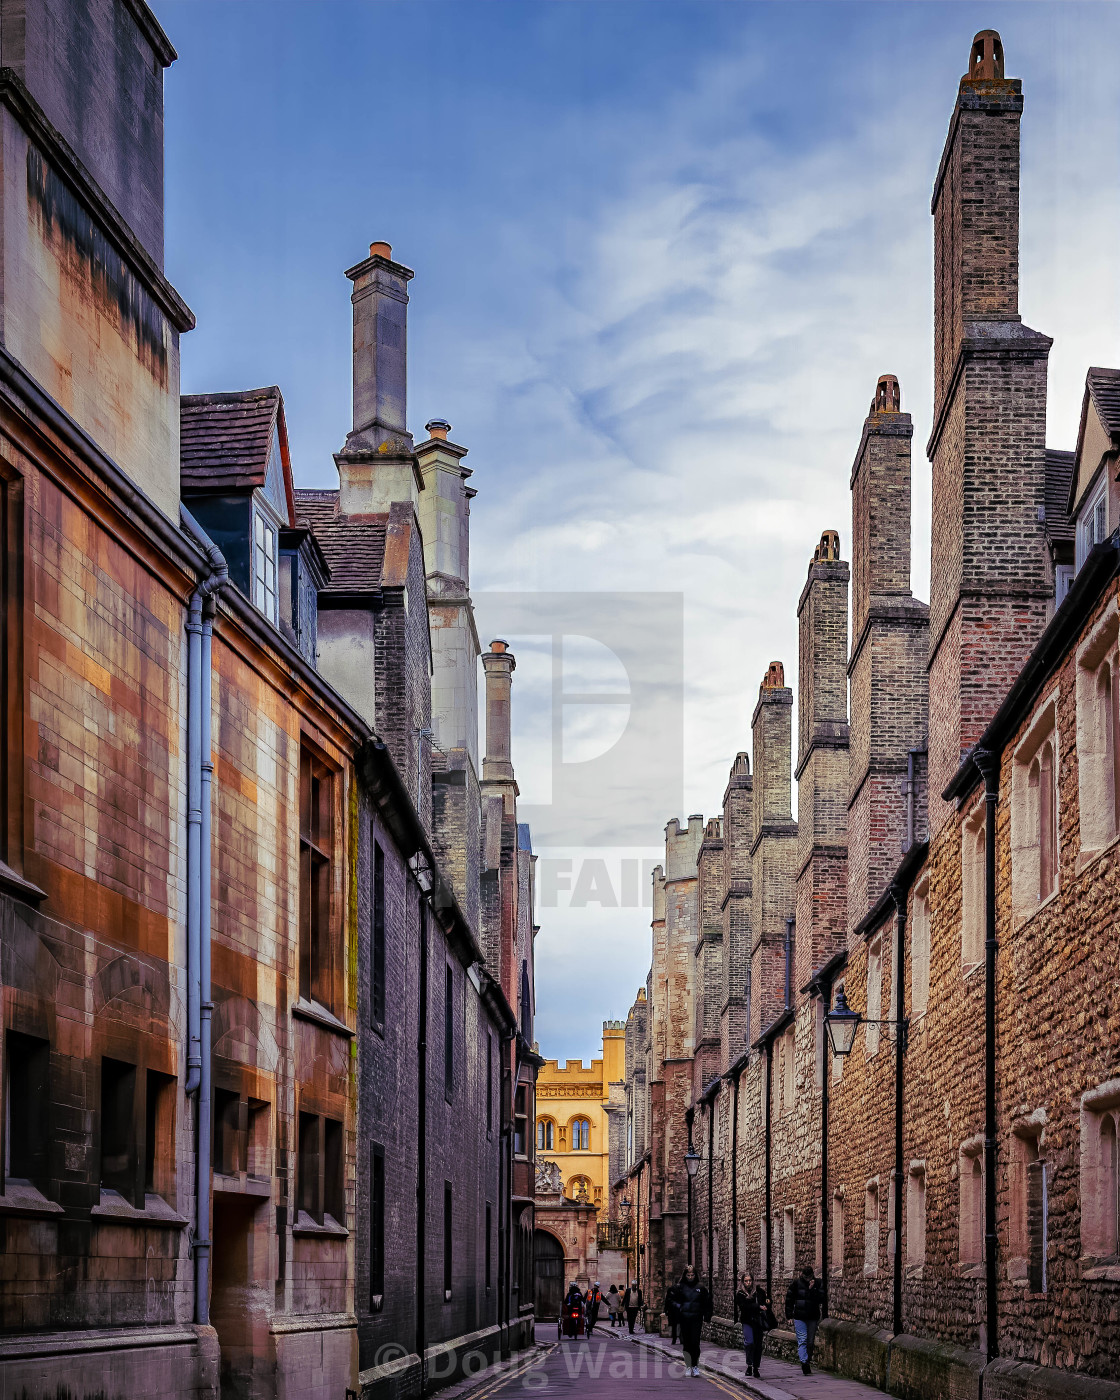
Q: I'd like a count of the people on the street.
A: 9